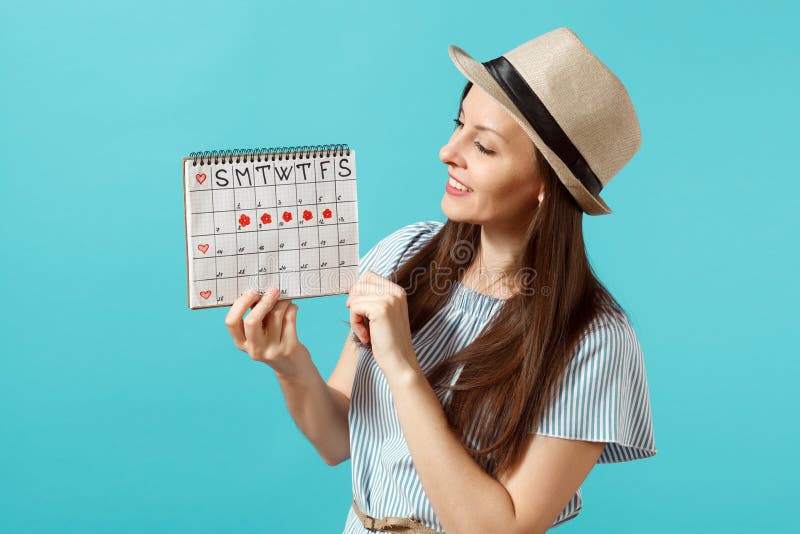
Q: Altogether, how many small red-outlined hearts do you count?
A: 3